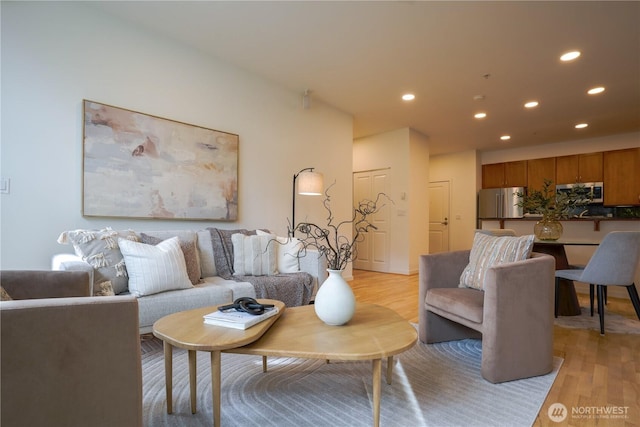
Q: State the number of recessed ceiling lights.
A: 7